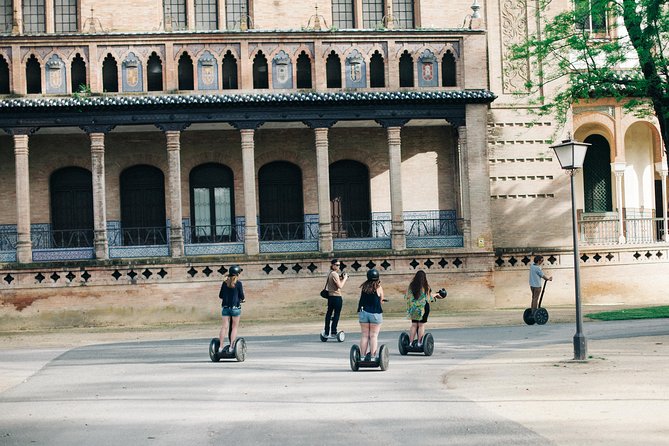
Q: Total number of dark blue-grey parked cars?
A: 0